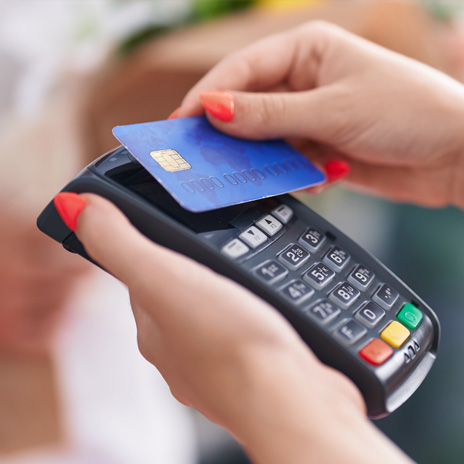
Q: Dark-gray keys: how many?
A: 12